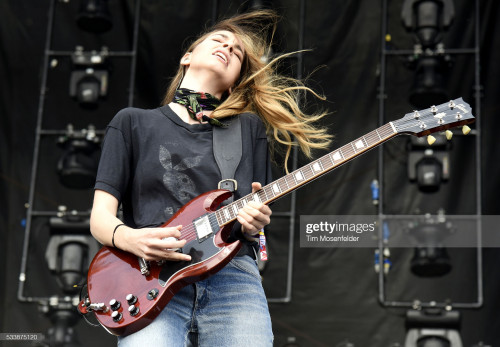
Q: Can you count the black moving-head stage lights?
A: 10